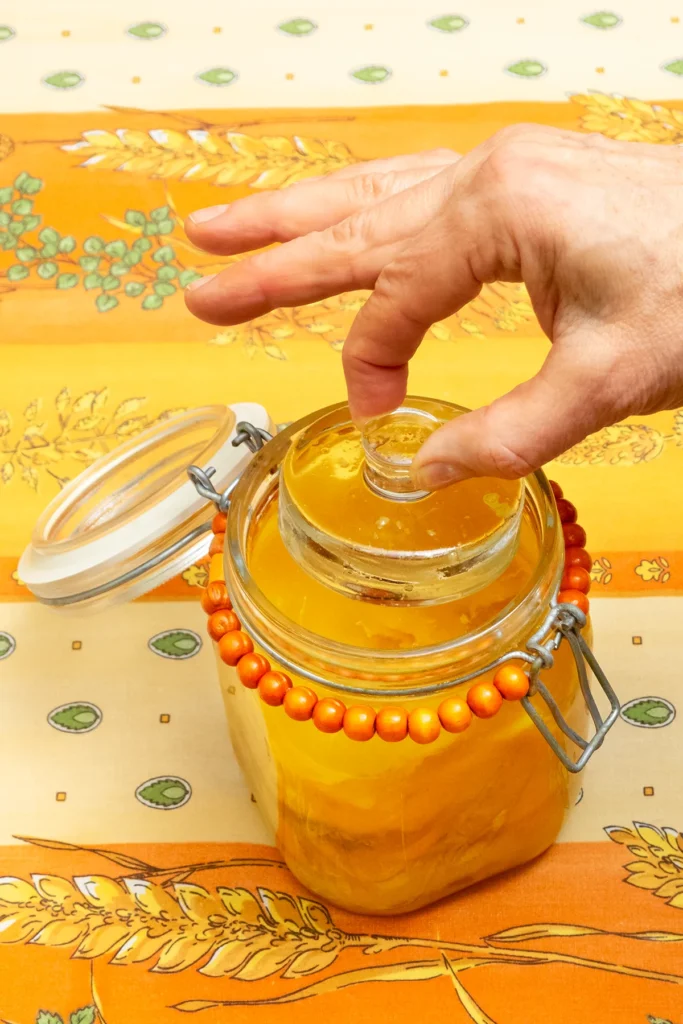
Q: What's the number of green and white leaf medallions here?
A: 15